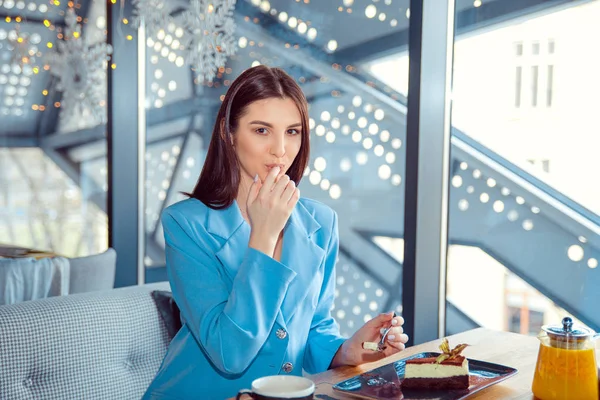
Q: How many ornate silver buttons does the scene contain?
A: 2